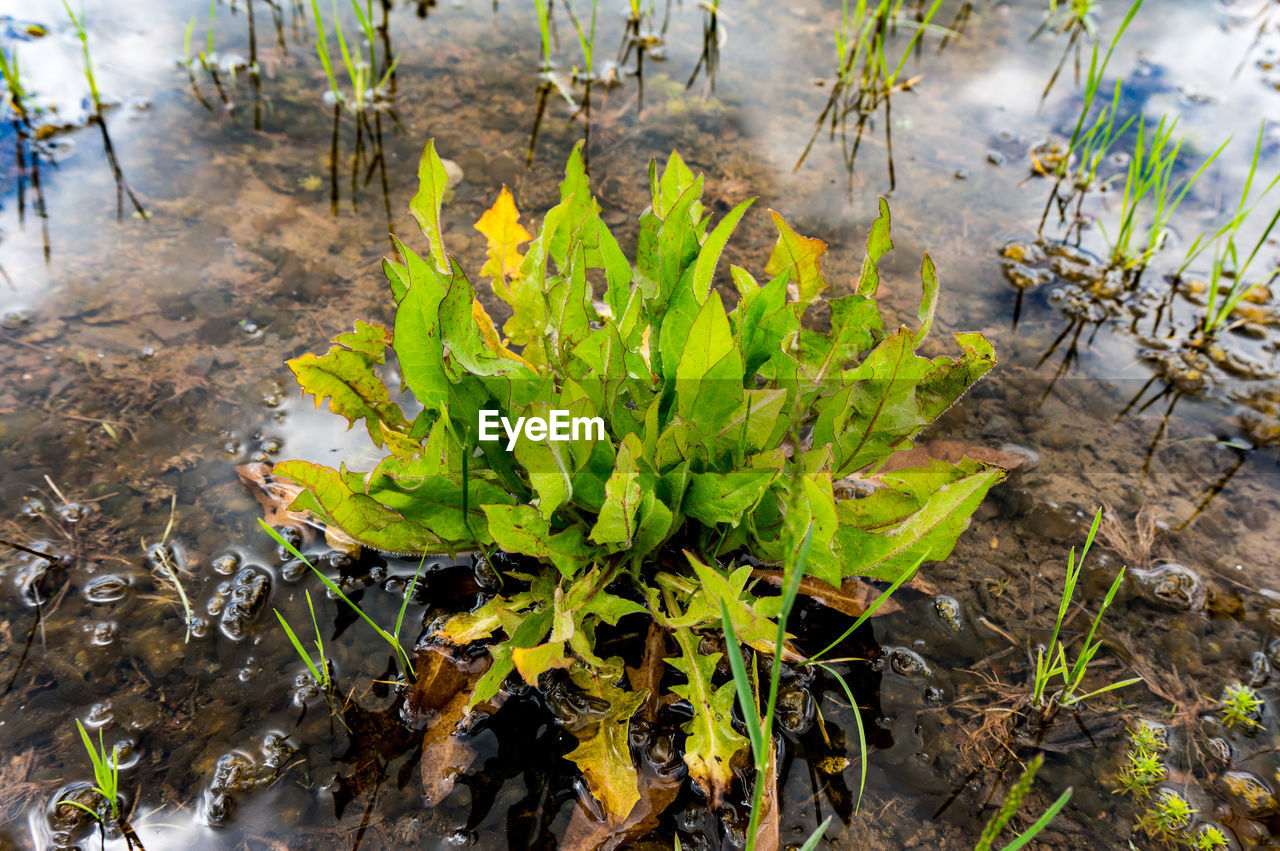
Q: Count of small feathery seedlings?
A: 5